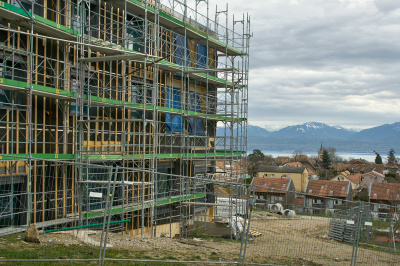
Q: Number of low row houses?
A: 3